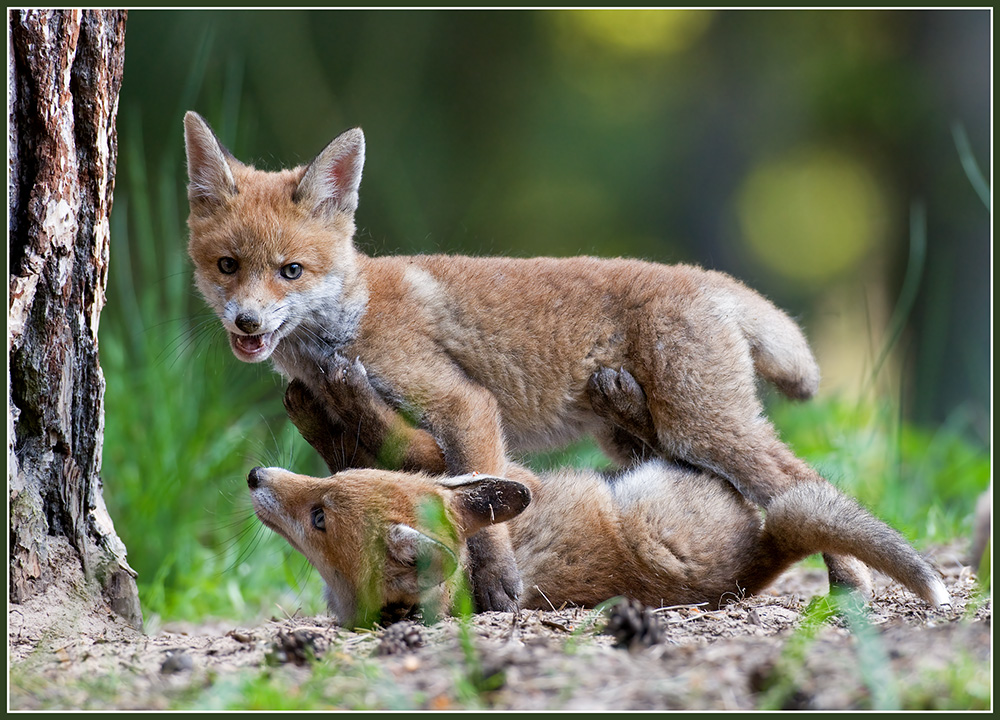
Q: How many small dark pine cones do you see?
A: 3